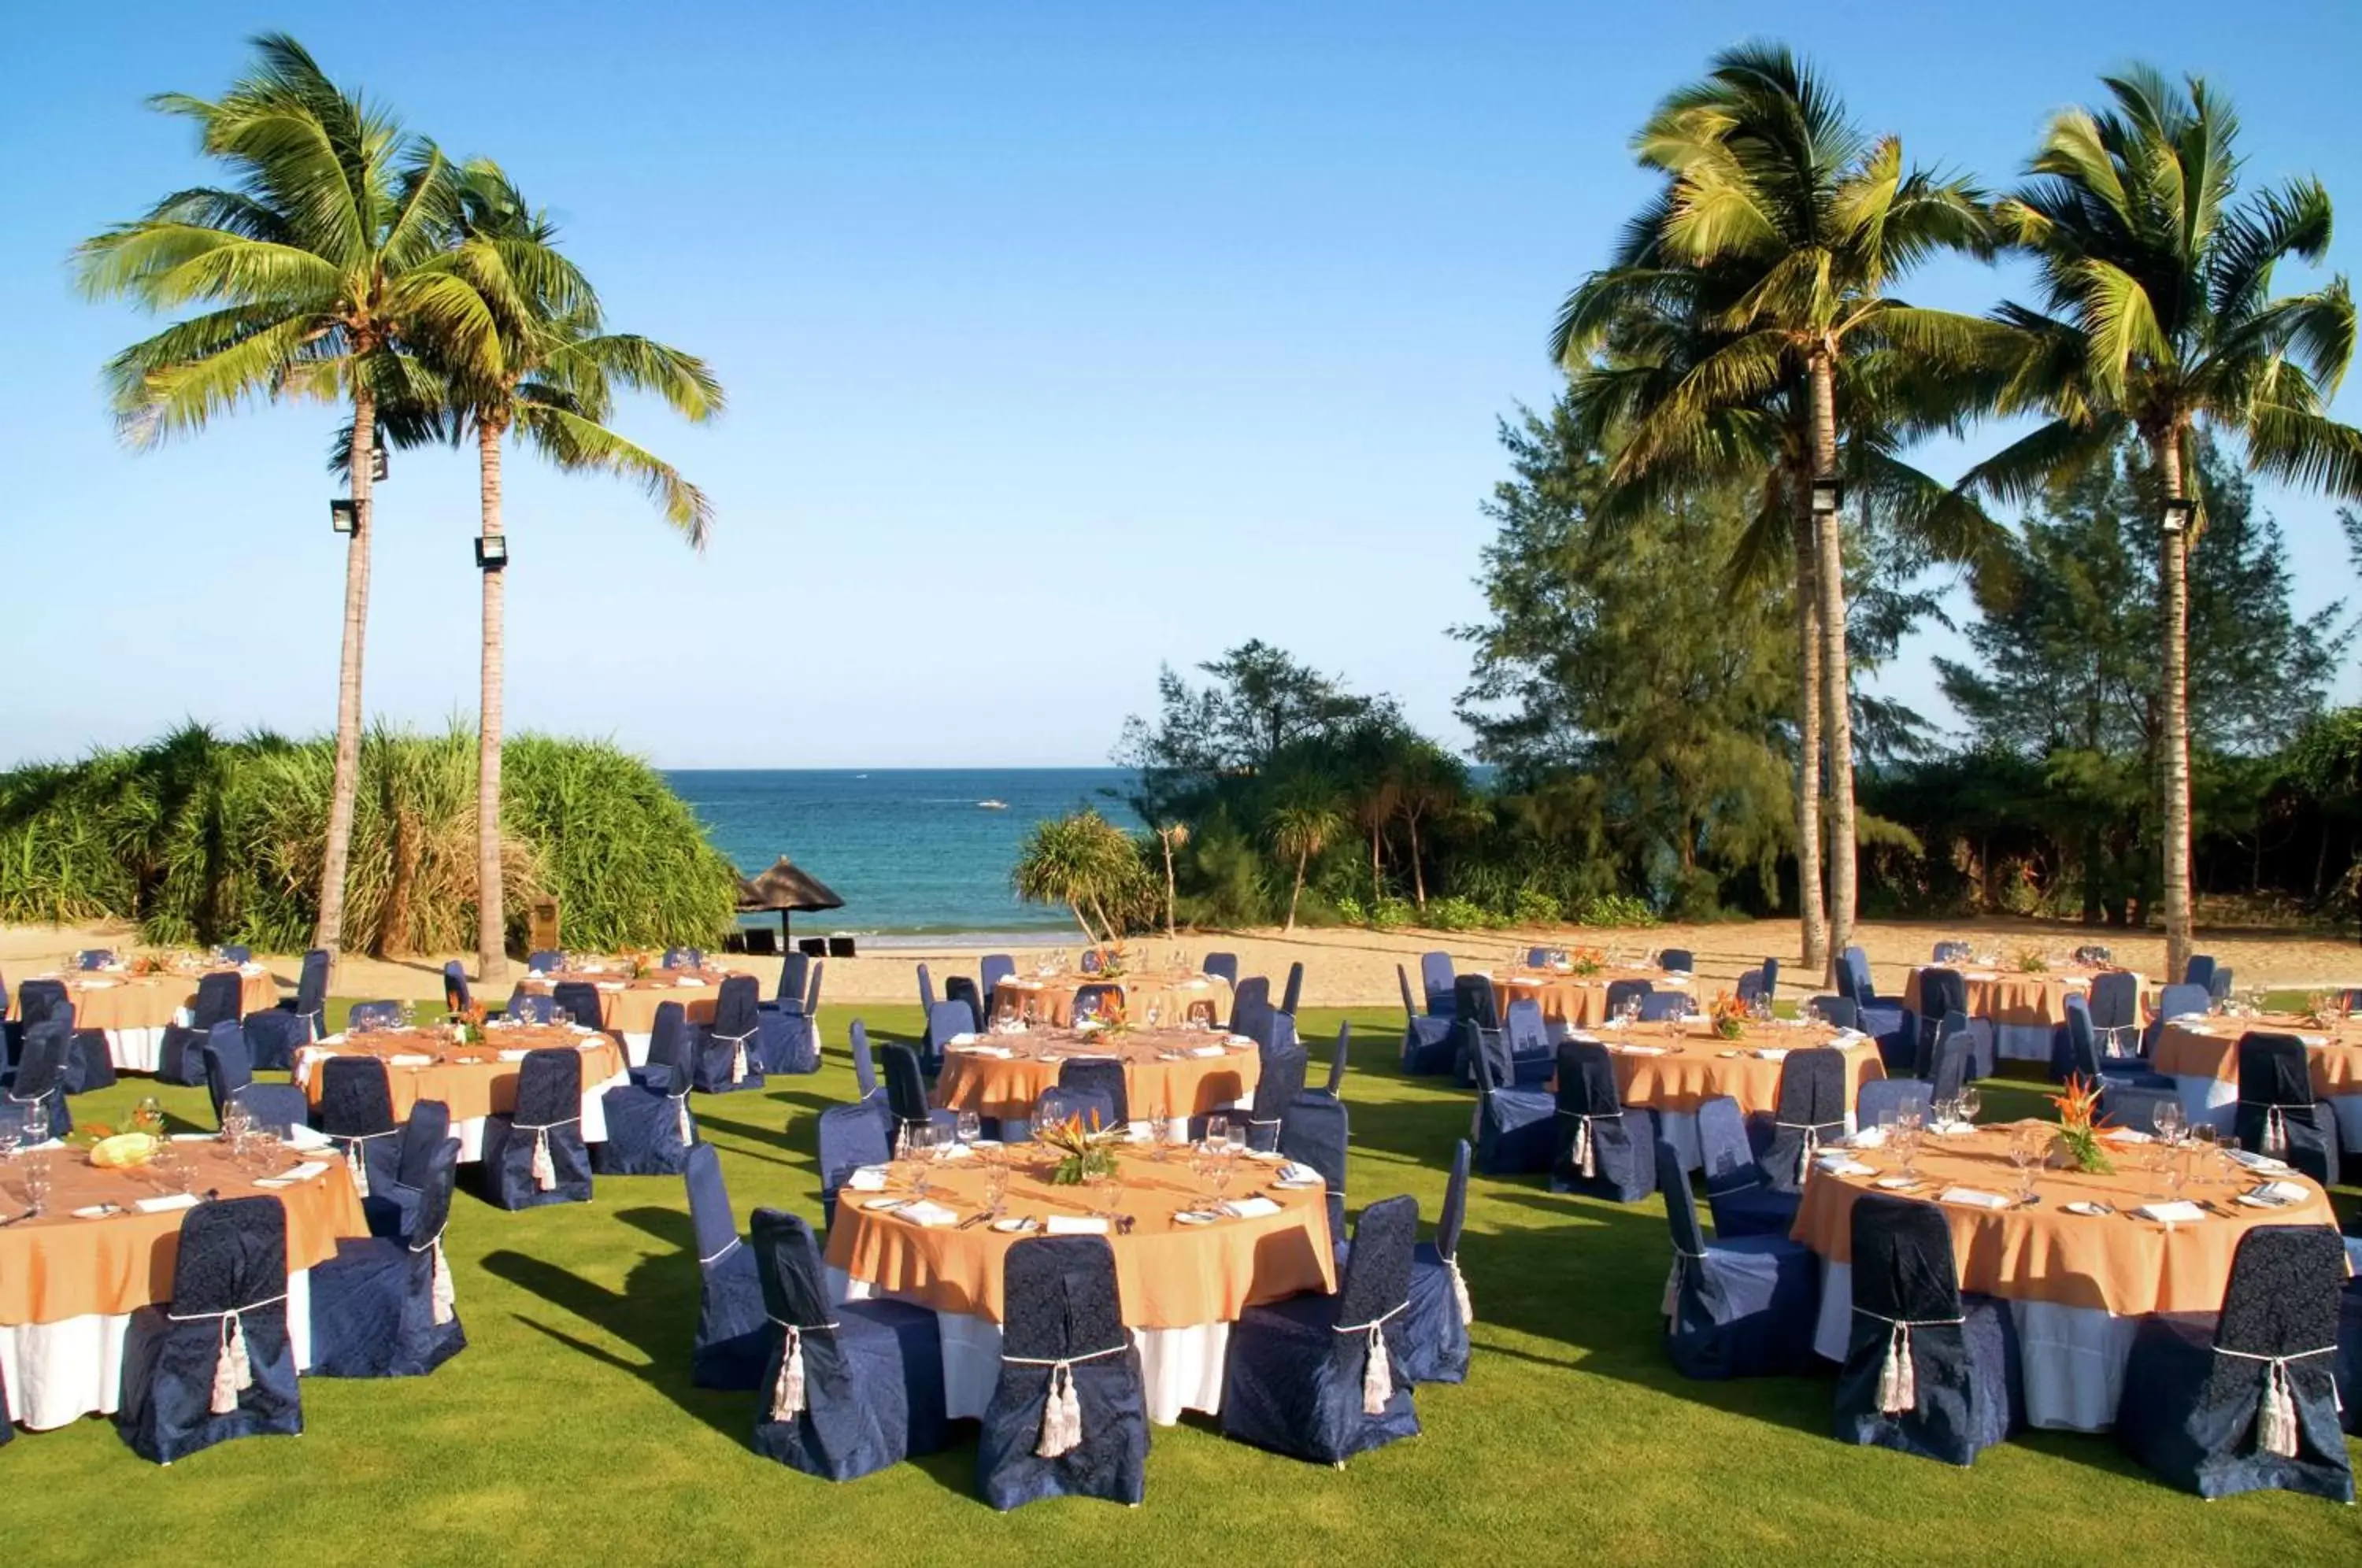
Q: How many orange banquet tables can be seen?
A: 12